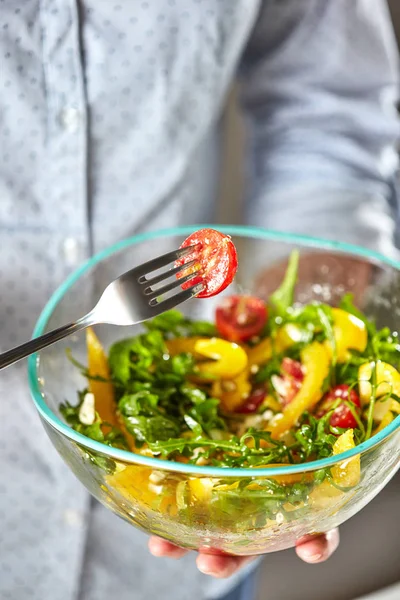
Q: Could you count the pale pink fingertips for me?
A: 3